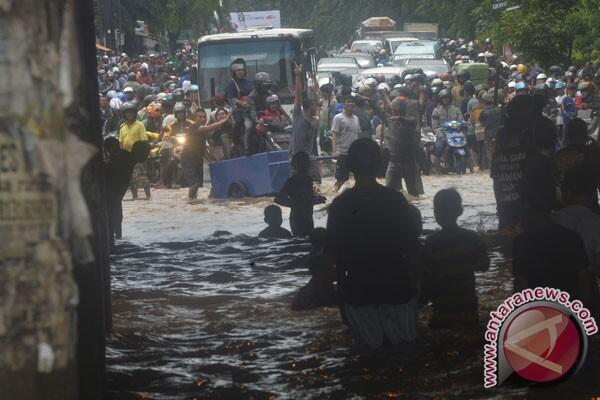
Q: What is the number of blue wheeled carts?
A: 1